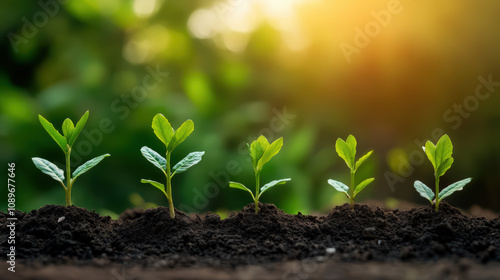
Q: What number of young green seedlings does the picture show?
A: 5